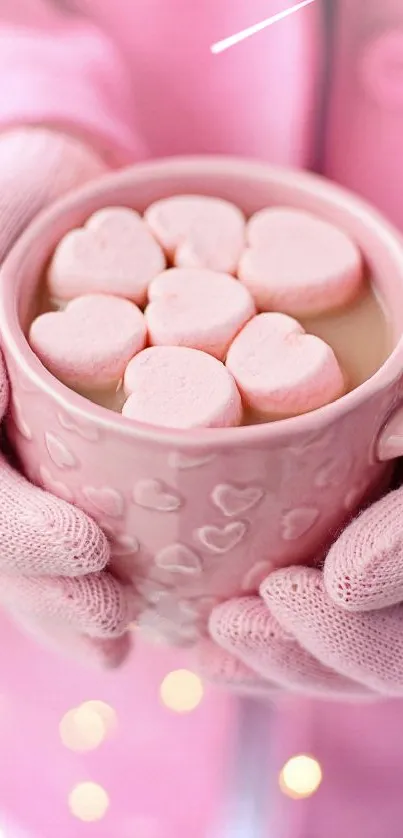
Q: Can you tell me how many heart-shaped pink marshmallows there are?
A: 7